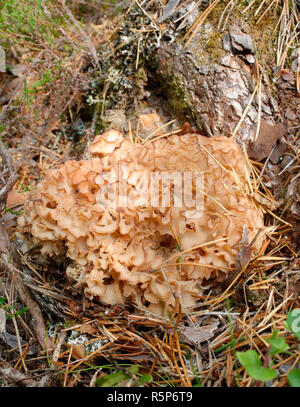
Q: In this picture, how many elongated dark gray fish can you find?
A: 0